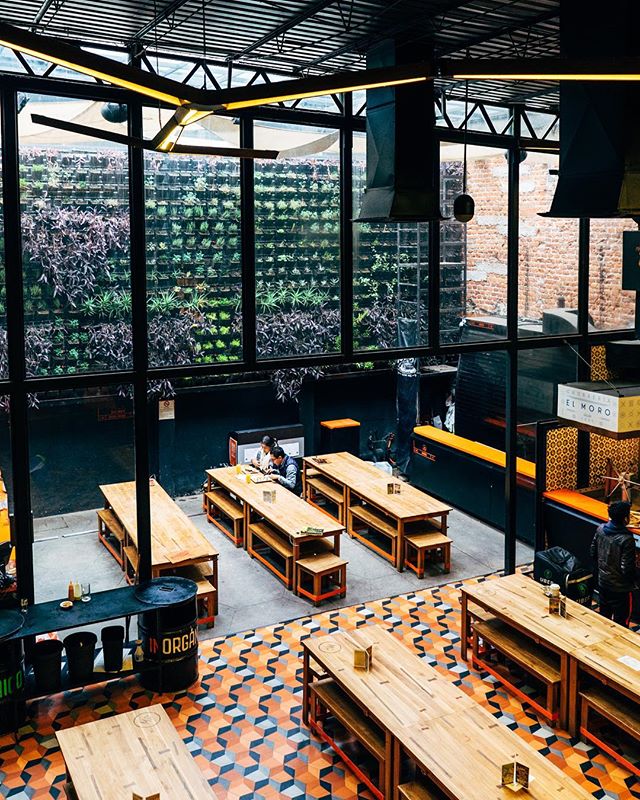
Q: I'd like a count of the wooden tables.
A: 6